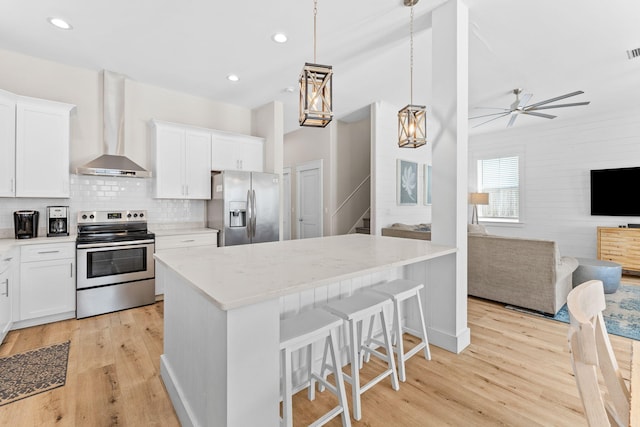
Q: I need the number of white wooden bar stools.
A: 3